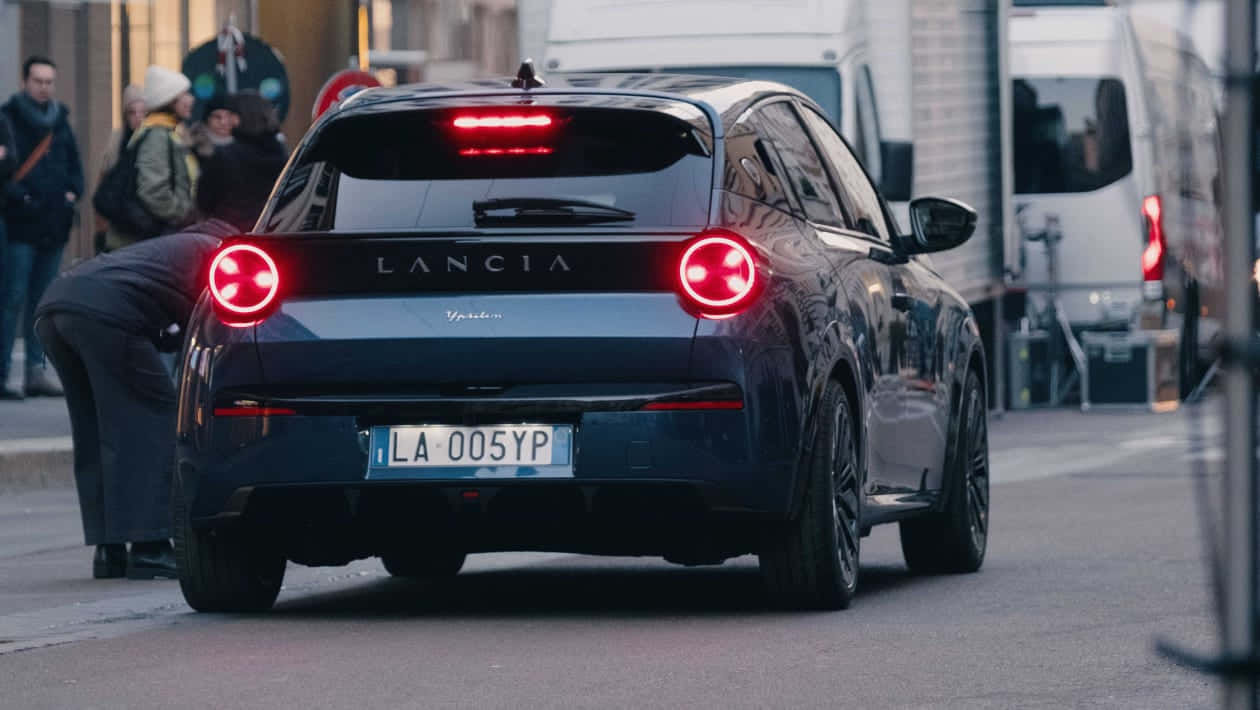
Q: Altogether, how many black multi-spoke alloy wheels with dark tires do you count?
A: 2